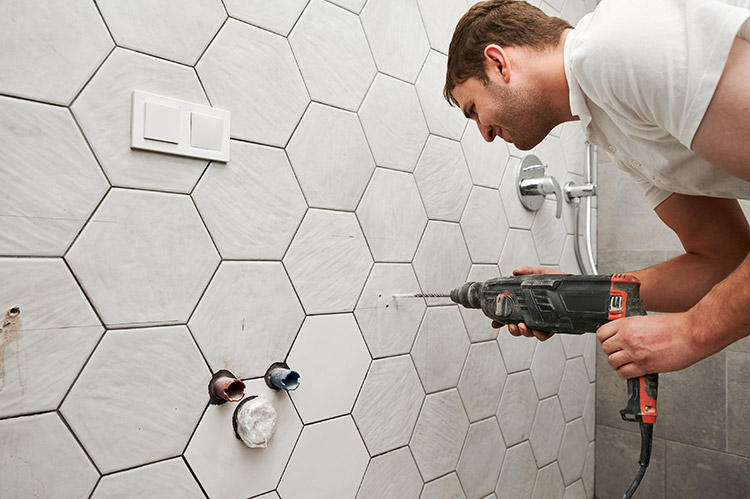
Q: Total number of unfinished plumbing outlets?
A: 3